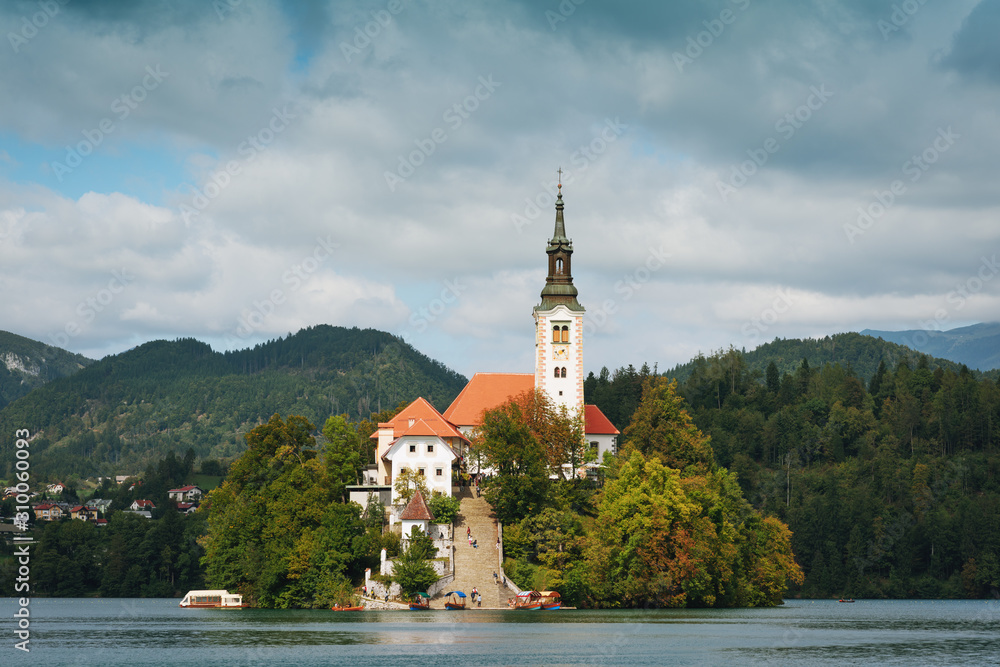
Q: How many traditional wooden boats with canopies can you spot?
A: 4